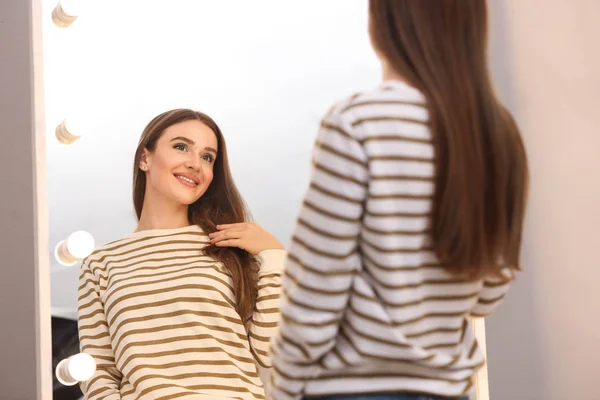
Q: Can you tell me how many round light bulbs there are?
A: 4